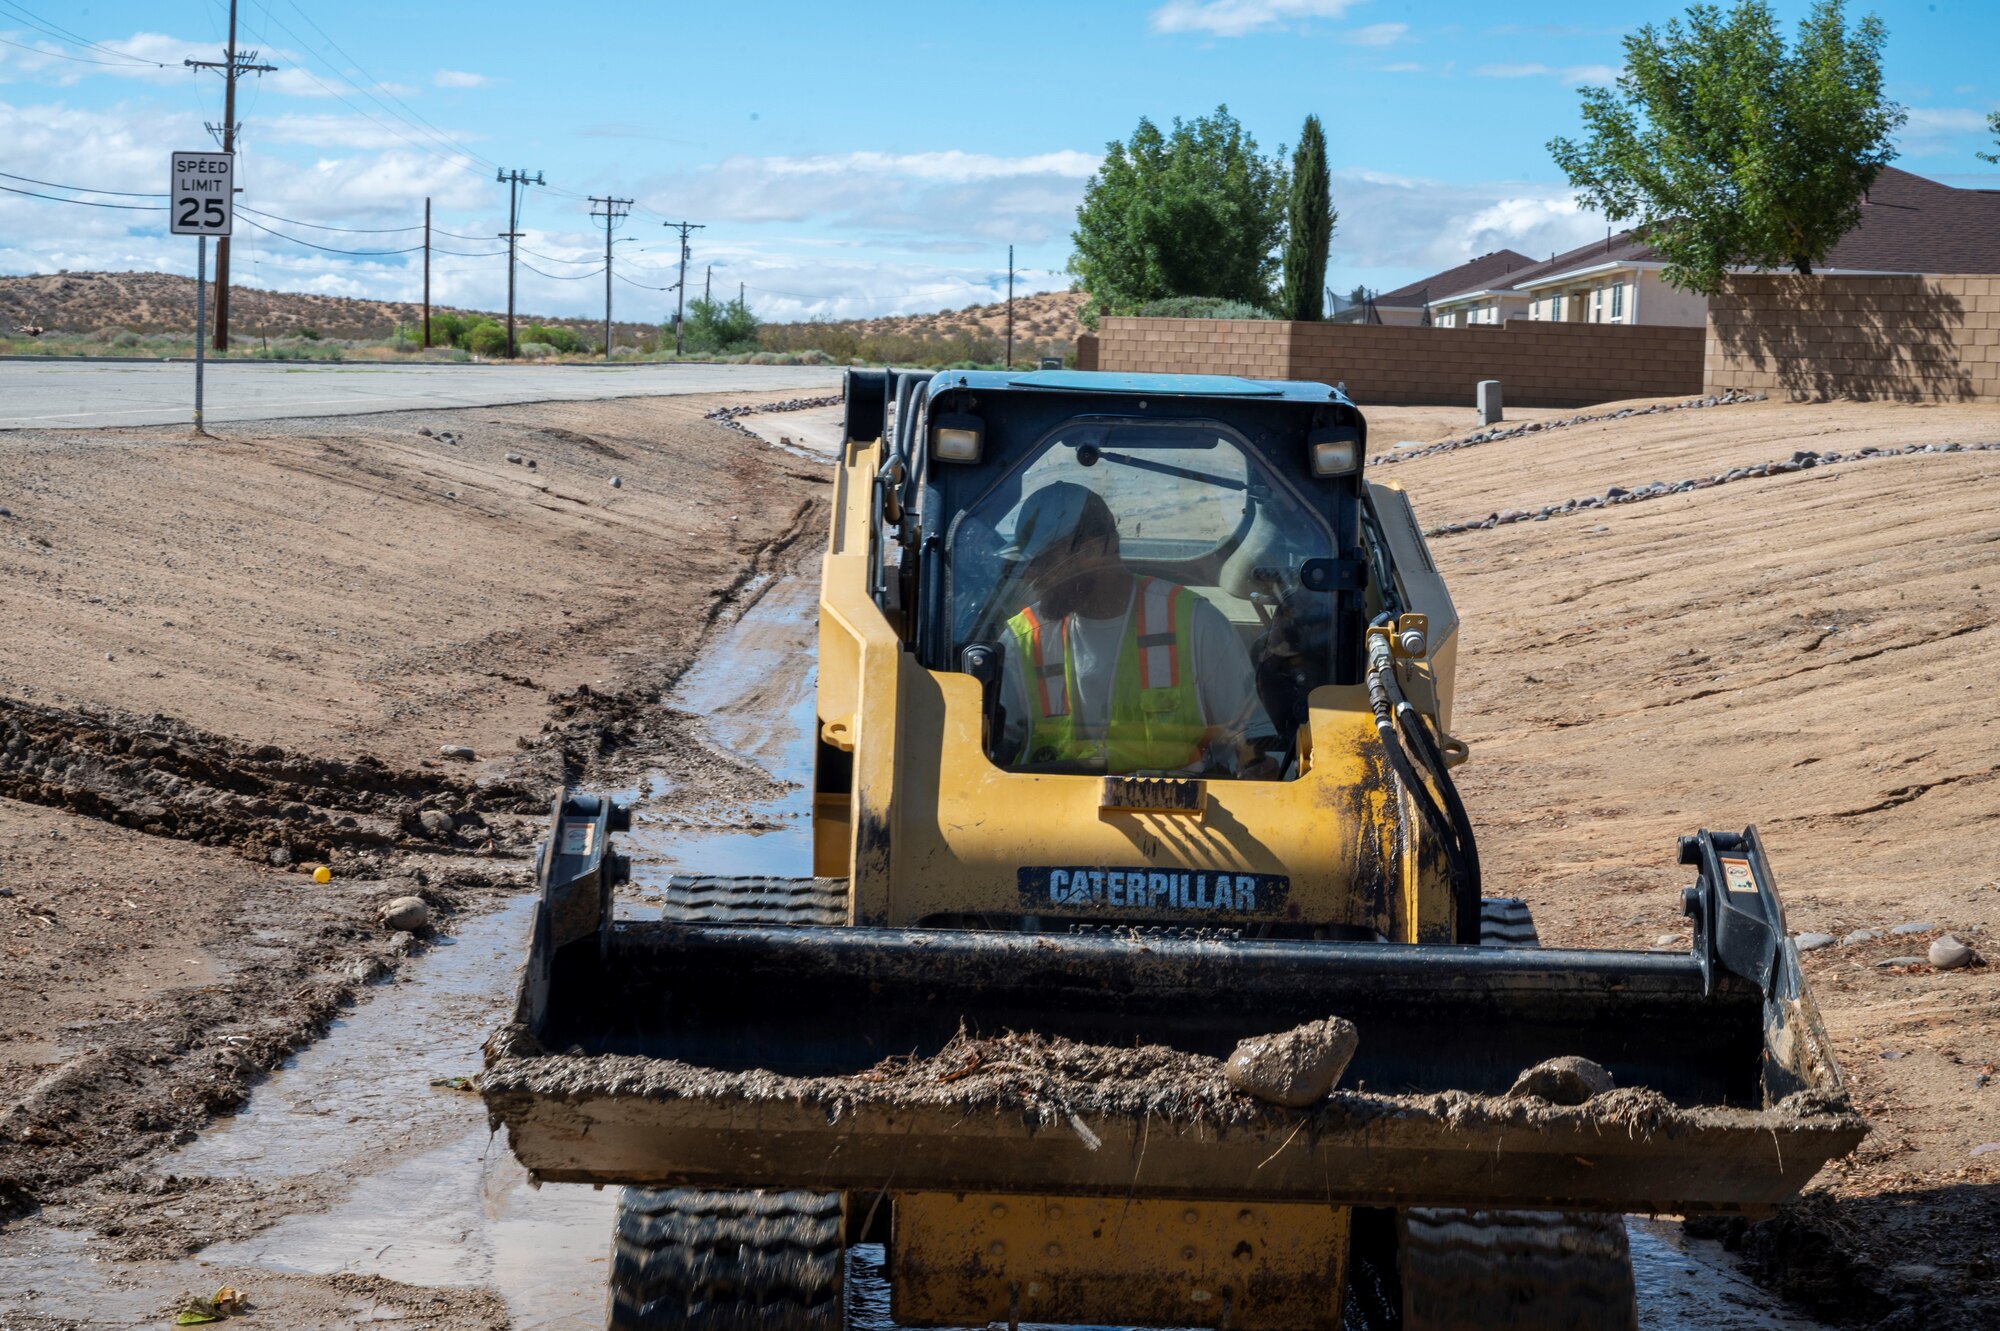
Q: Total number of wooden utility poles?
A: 8